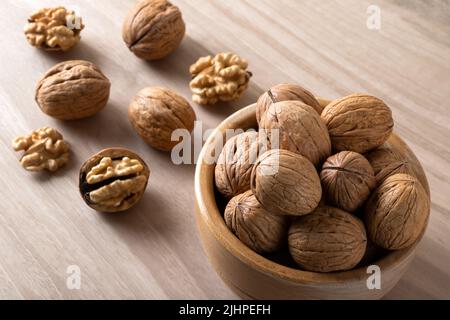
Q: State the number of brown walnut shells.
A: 14